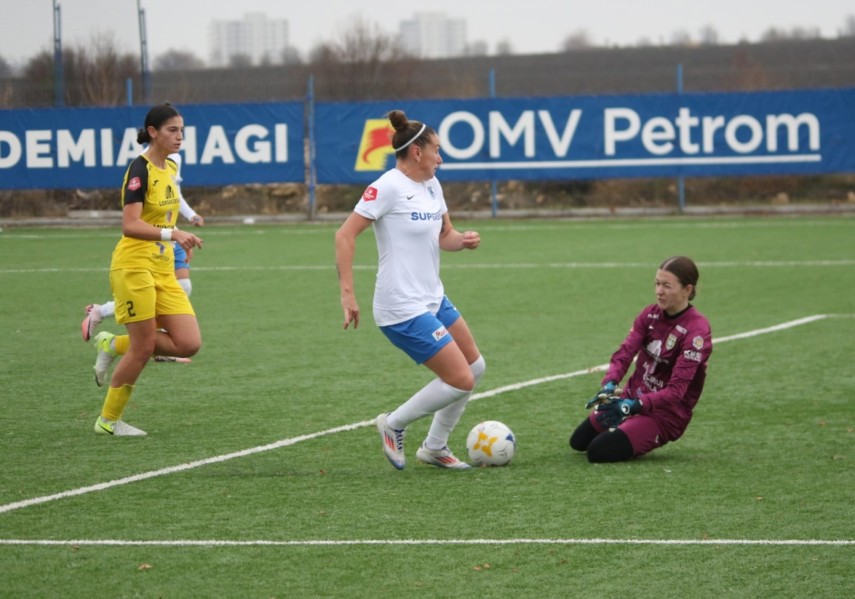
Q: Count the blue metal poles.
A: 6